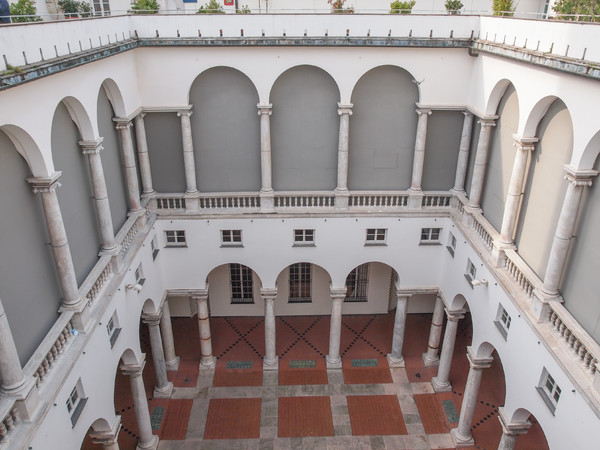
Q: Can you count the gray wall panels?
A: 11